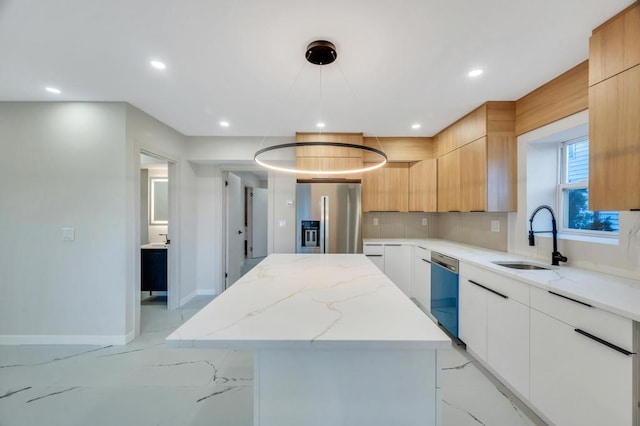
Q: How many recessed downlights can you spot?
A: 6